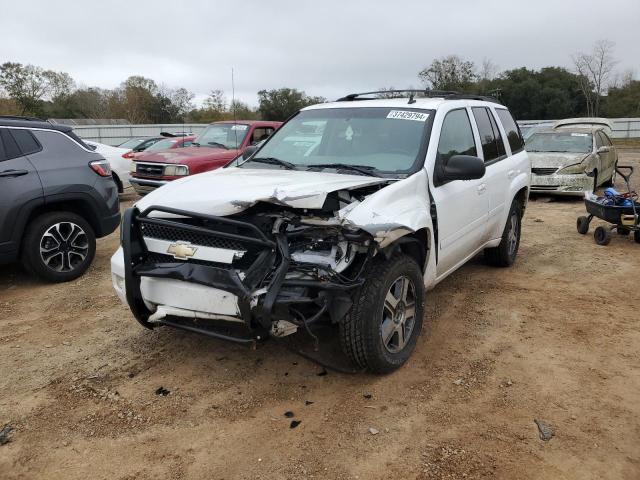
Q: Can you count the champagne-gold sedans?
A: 1